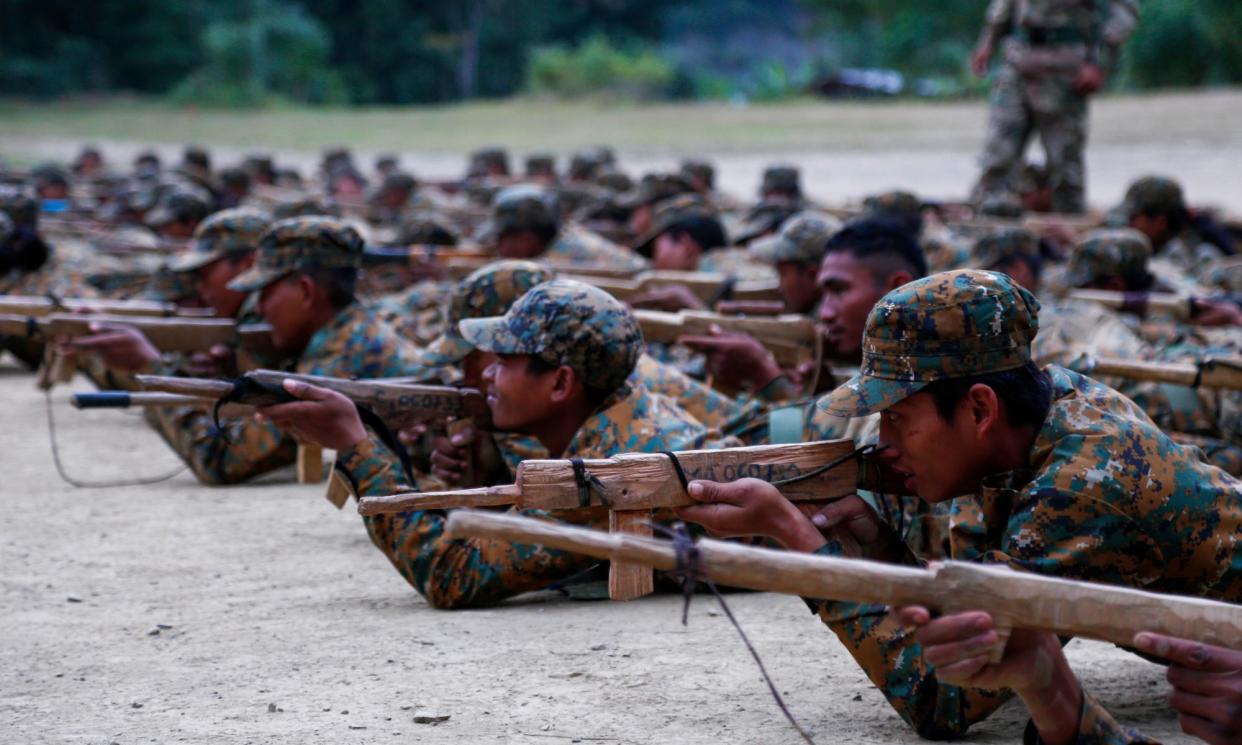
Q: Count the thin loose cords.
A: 2